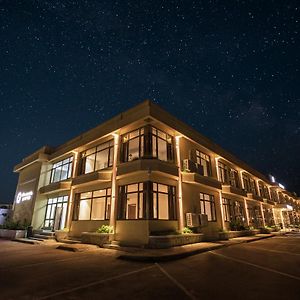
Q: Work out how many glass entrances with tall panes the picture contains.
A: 1